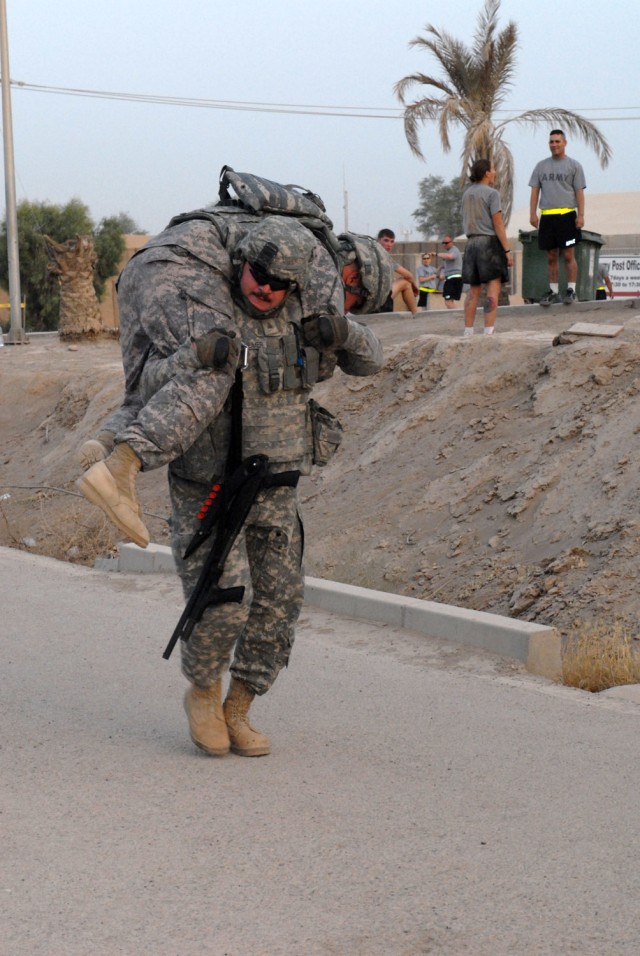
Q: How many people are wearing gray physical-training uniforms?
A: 6